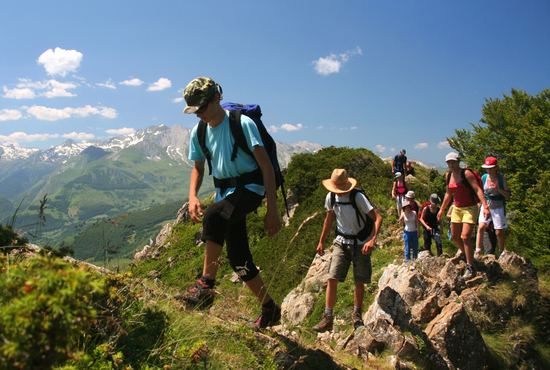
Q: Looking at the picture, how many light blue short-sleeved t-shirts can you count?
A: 1